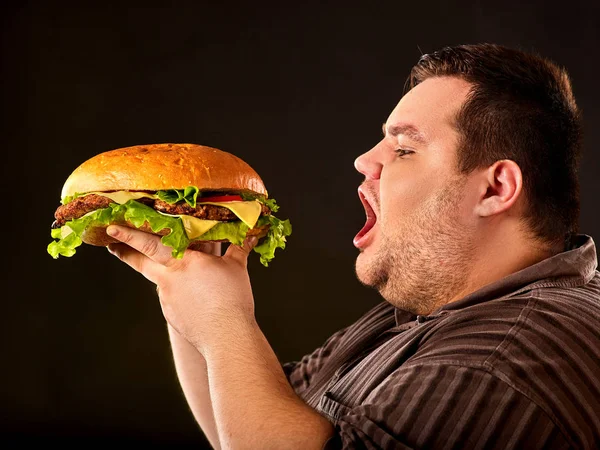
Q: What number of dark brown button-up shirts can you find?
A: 1